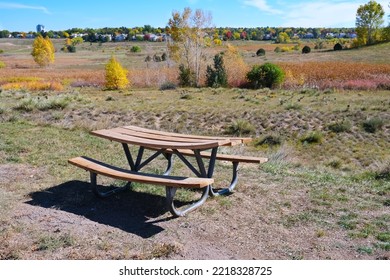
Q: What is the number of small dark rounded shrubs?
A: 3